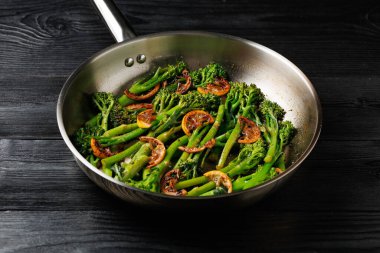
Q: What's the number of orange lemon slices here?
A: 12